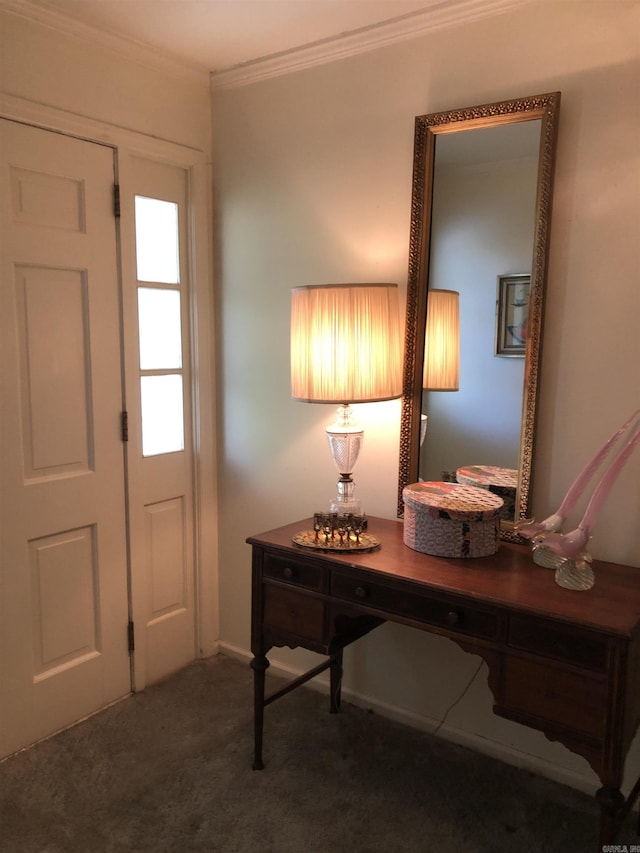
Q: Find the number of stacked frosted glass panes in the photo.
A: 3